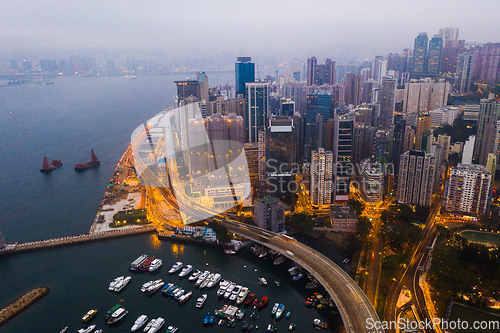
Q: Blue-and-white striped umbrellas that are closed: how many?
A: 0